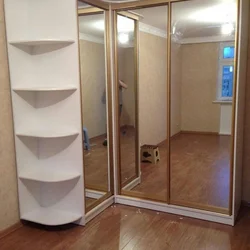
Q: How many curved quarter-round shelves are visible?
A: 5